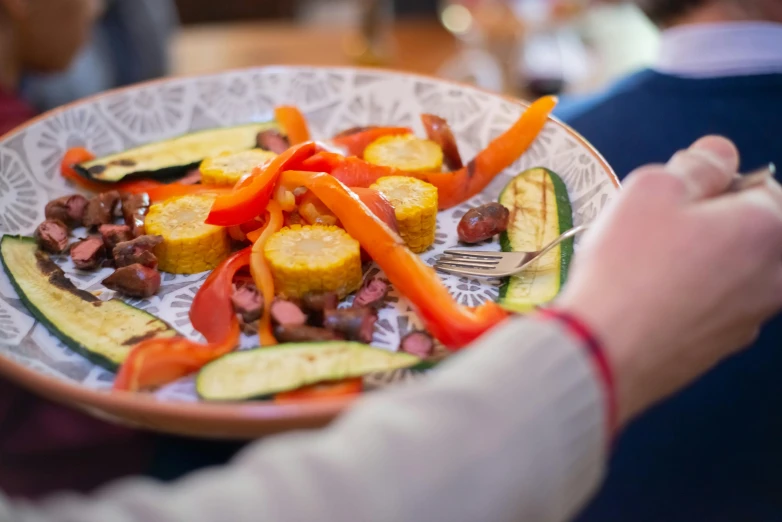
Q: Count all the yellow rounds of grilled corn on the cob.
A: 5